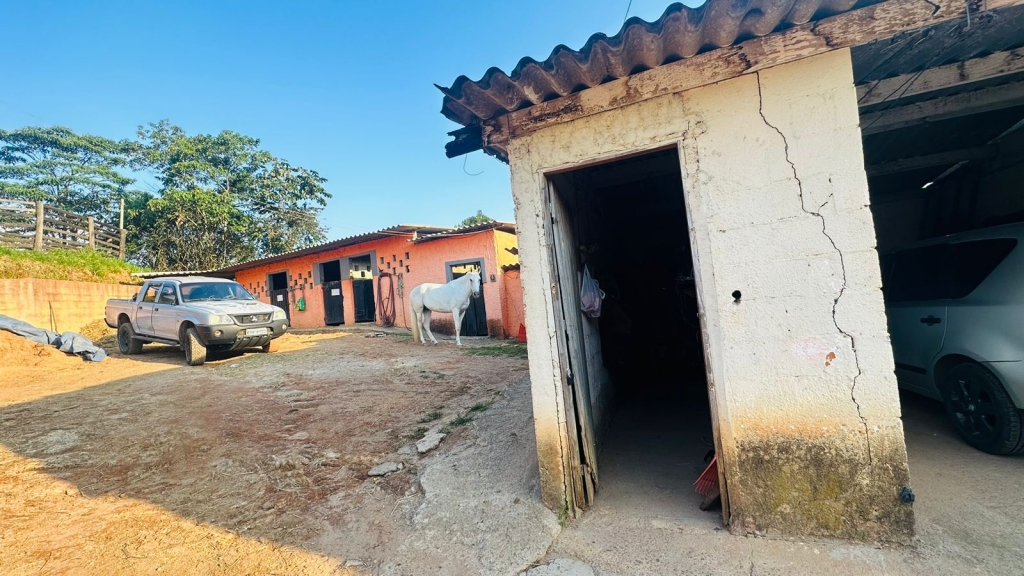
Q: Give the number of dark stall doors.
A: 4